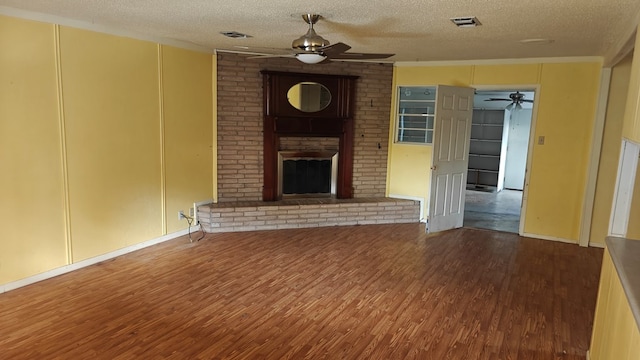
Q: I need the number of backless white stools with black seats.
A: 0